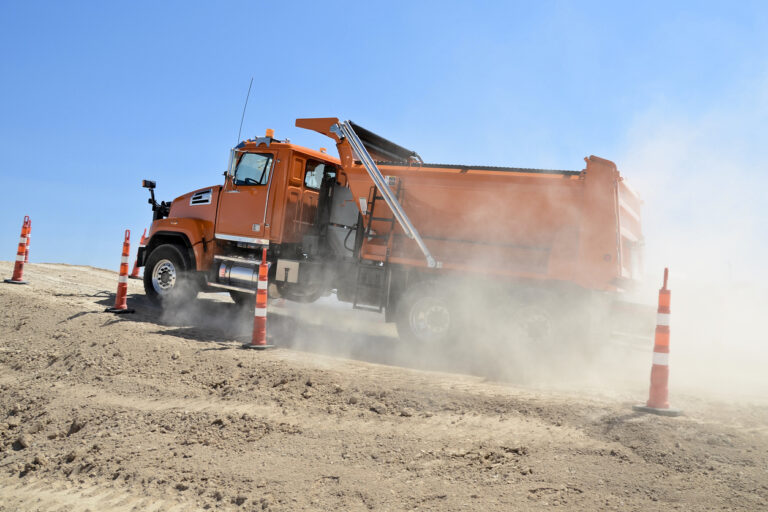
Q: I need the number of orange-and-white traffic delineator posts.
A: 6